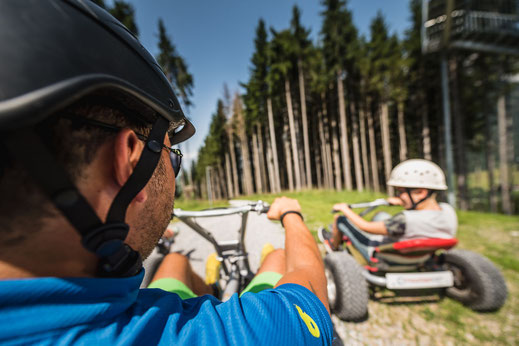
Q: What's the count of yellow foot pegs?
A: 2